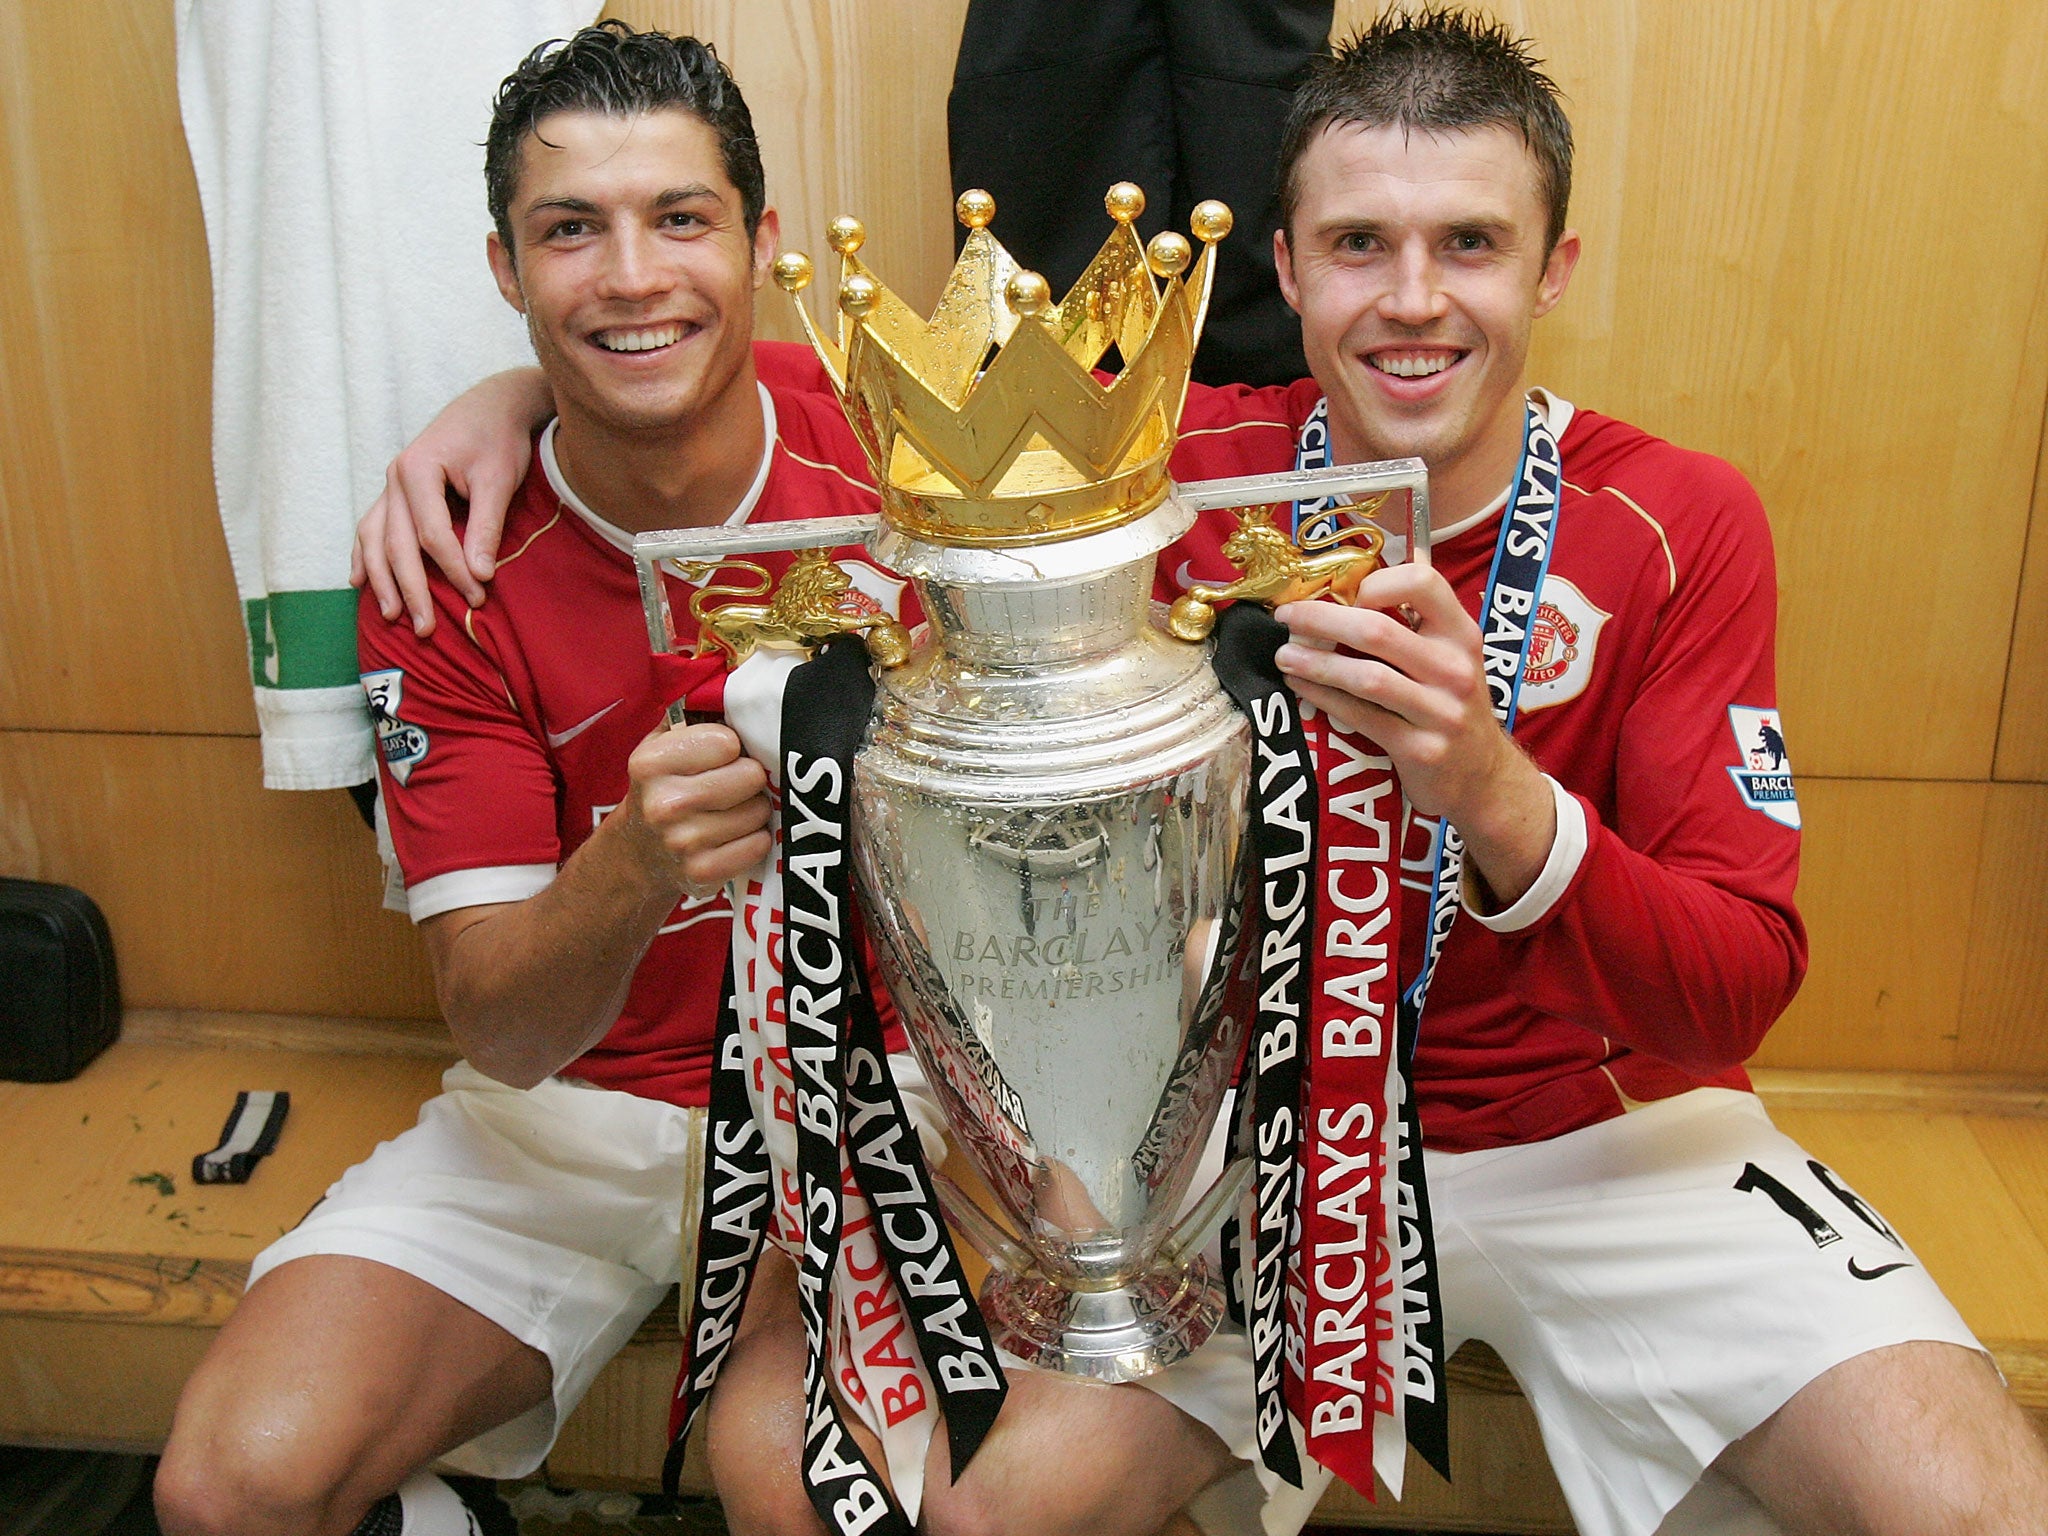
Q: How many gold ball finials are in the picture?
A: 8